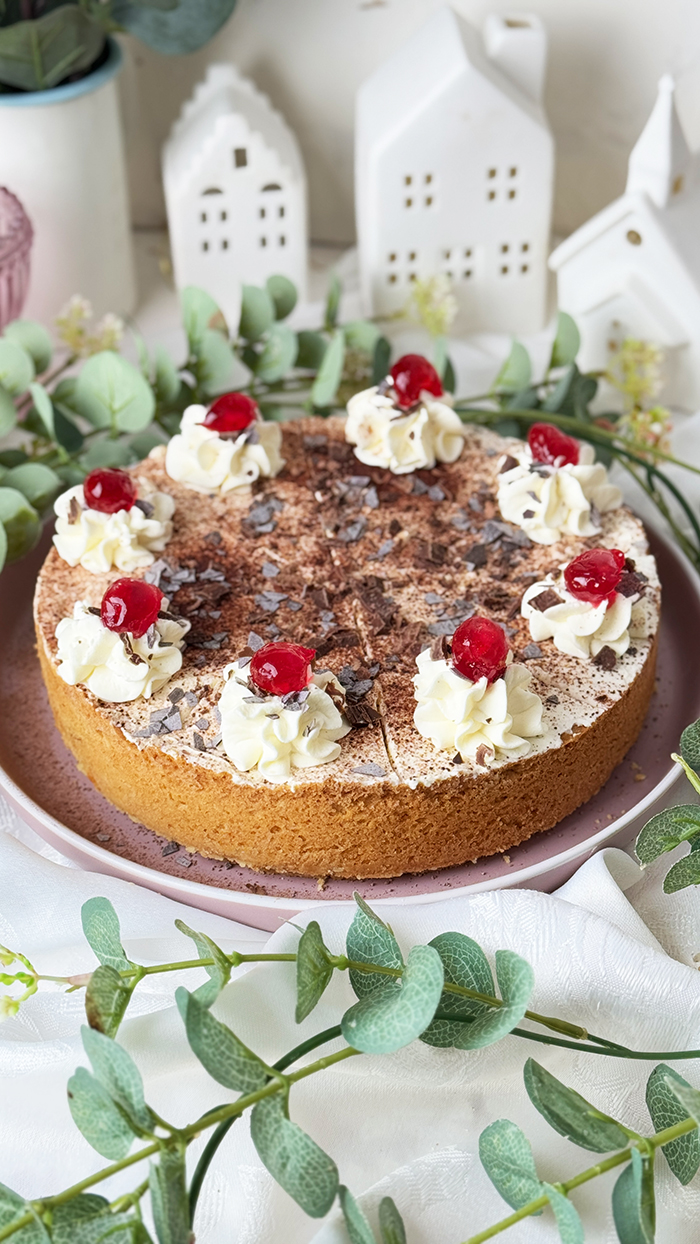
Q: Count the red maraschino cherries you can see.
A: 8